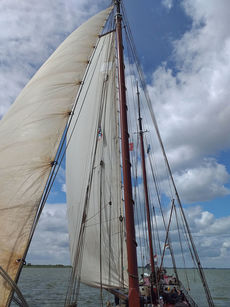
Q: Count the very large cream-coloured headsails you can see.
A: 1